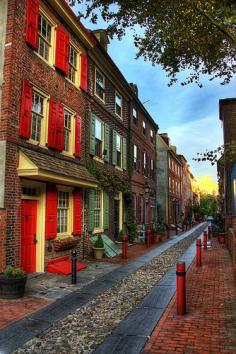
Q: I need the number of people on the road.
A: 0